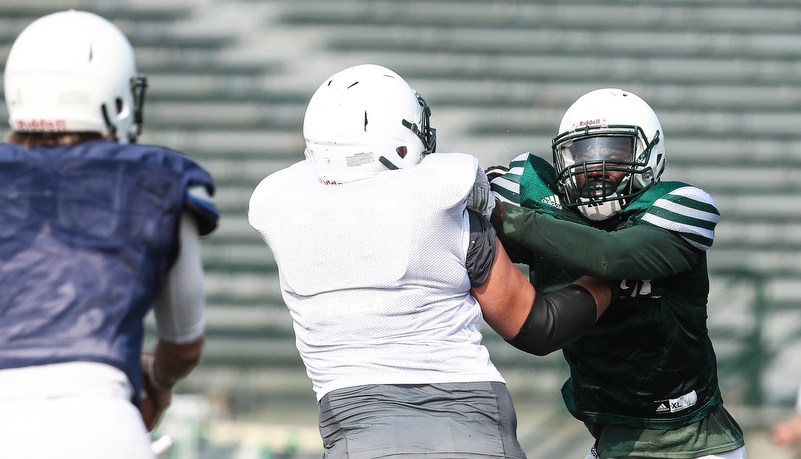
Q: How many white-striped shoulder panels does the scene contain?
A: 2